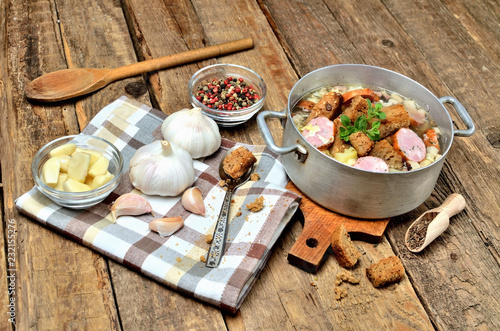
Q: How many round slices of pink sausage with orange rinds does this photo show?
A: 3